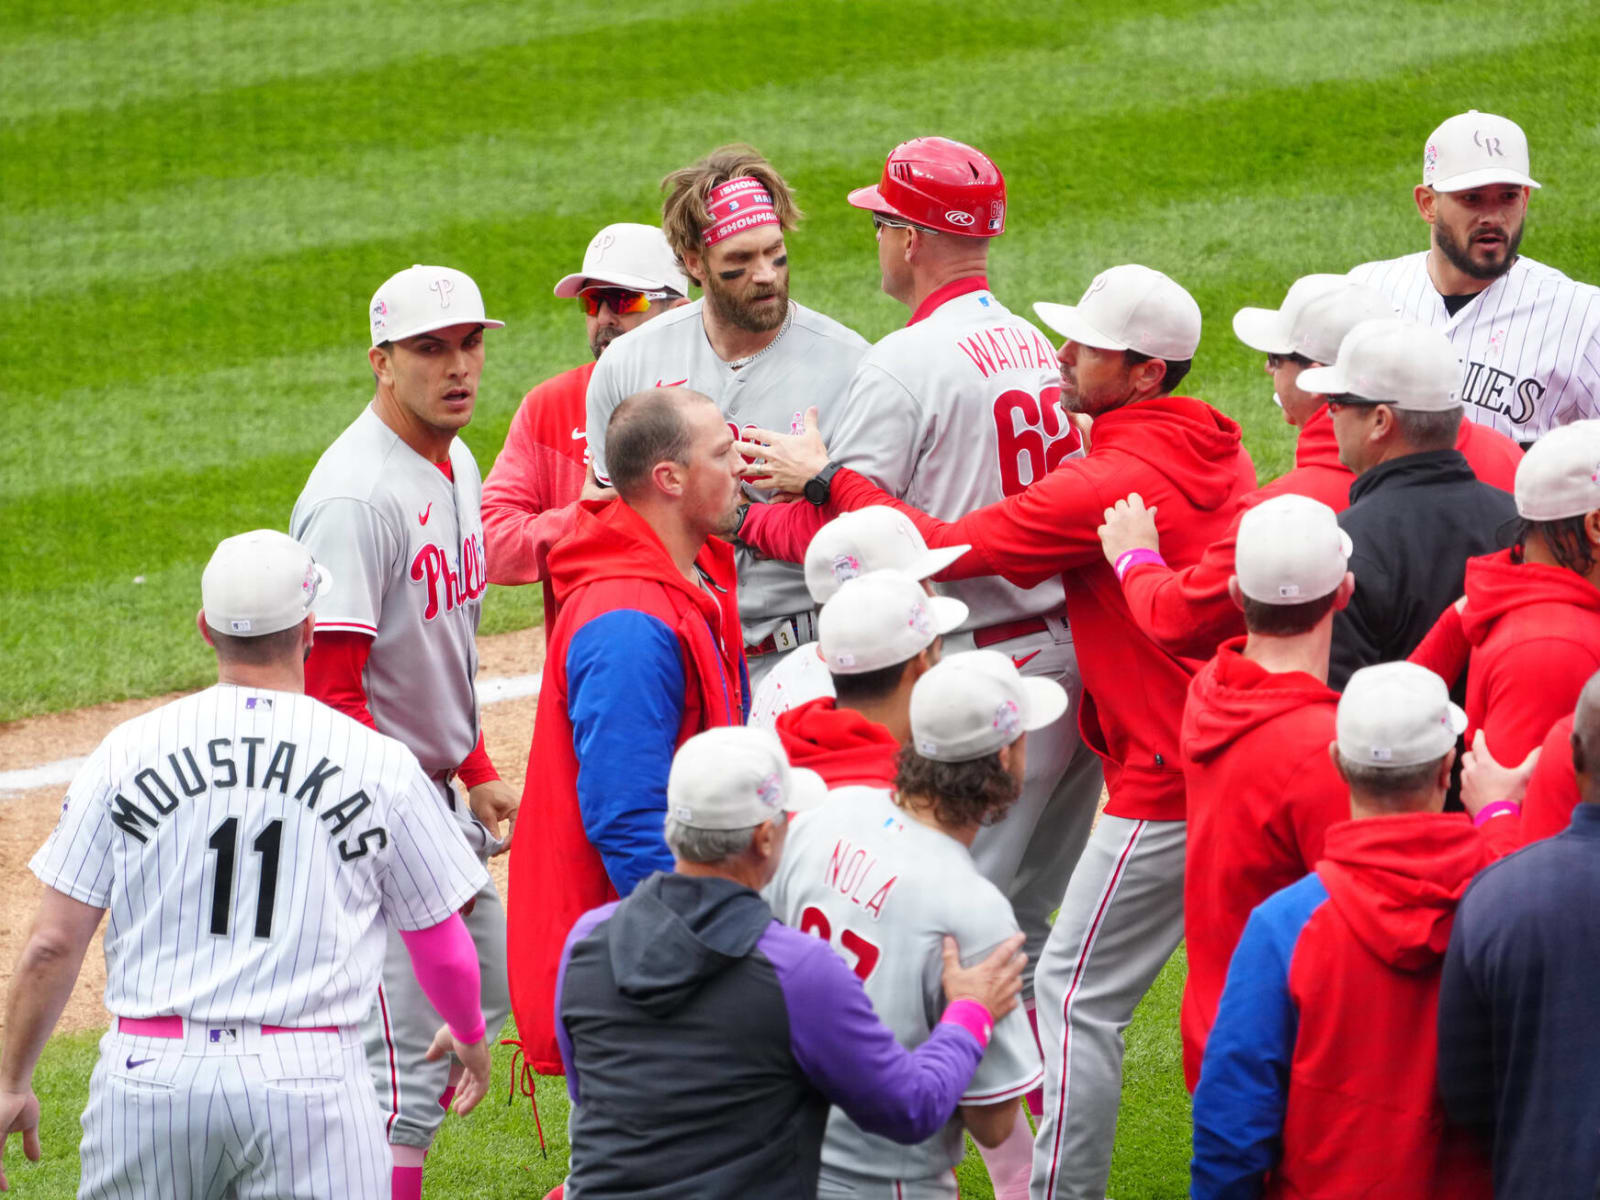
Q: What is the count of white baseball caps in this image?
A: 14